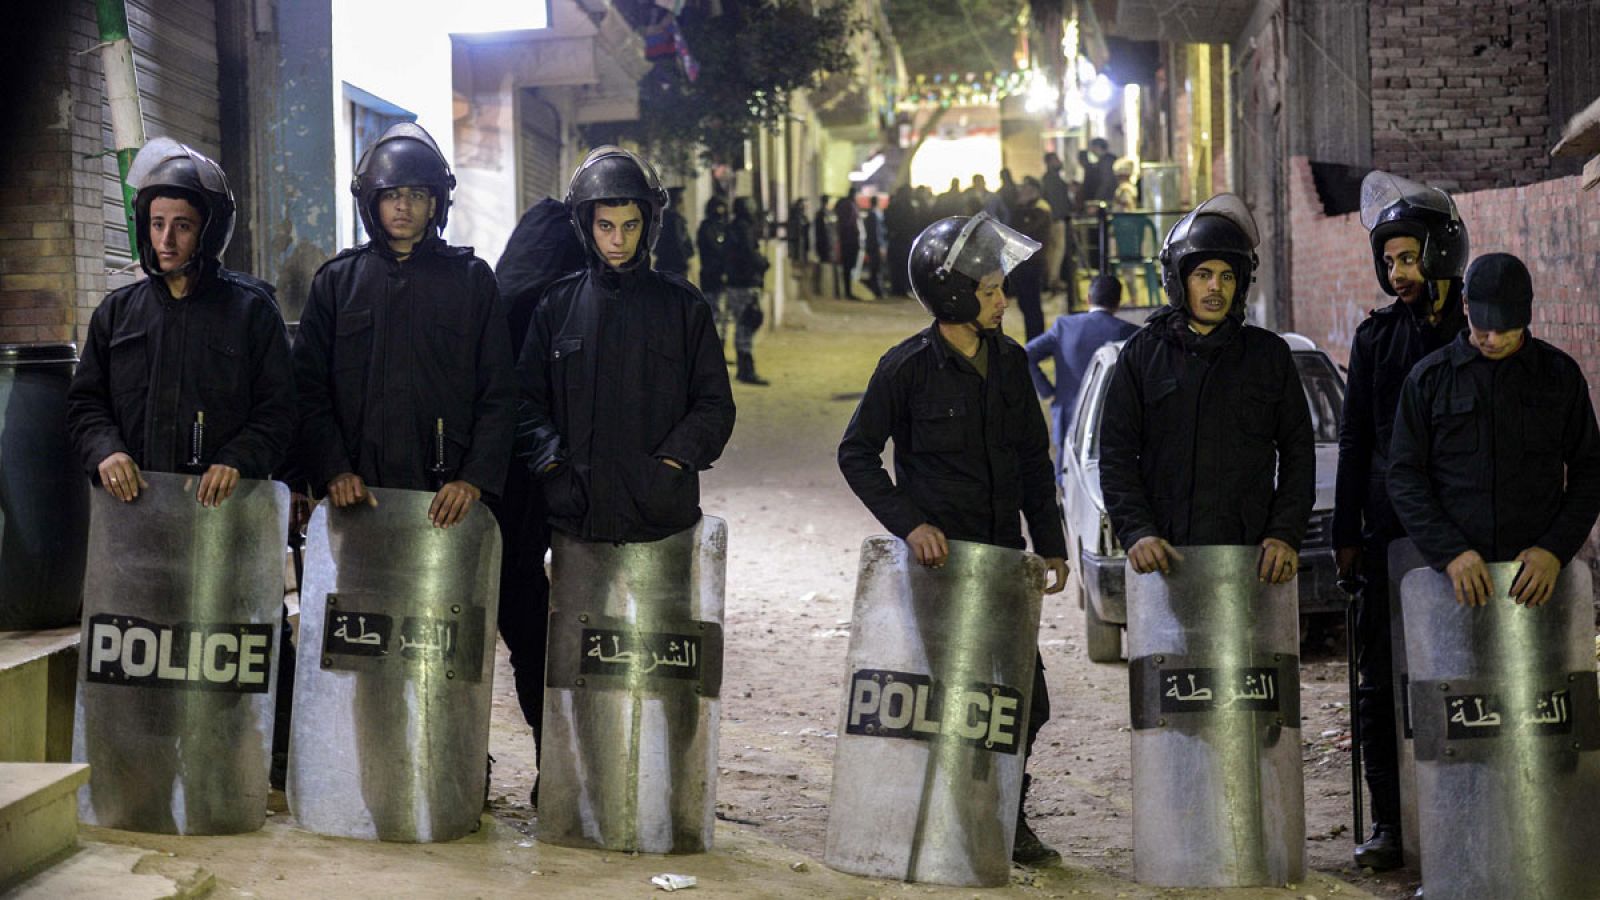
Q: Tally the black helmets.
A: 6